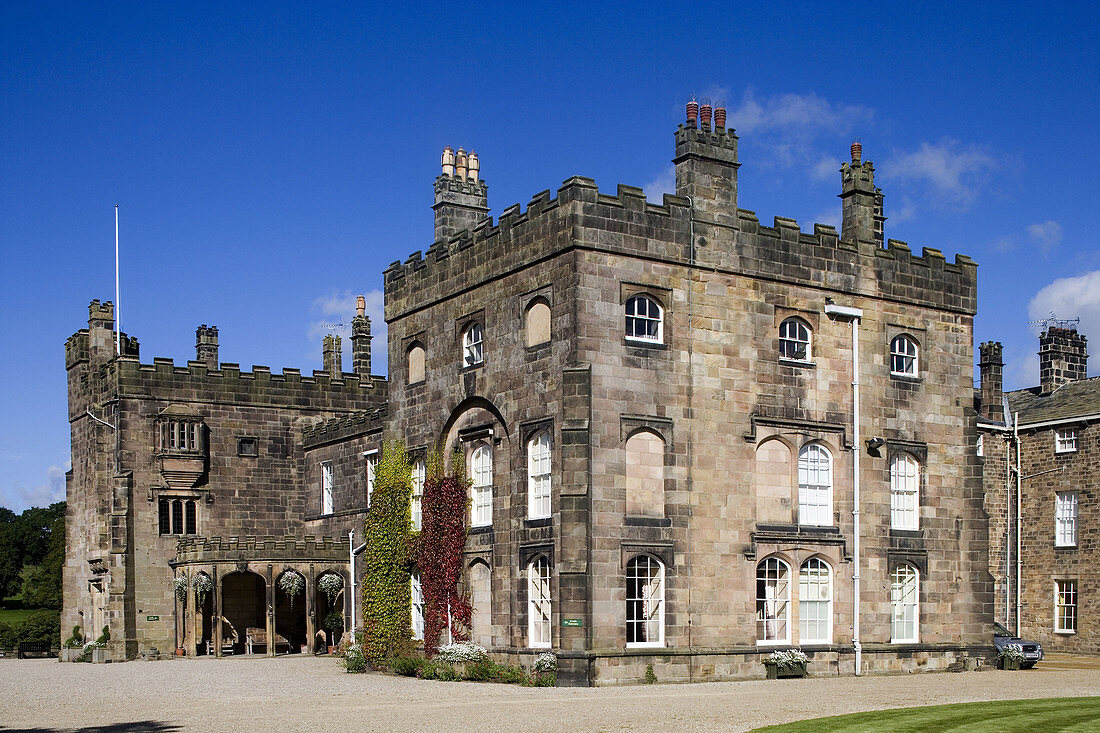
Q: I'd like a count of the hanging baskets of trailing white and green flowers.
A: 4